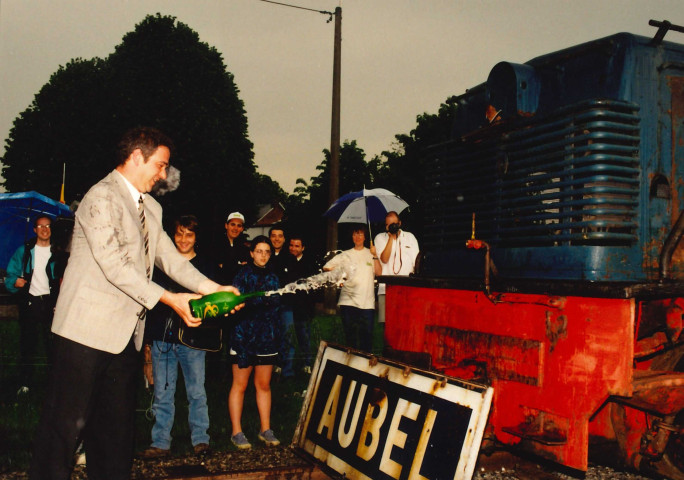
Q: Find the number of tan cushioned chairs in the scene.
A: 0